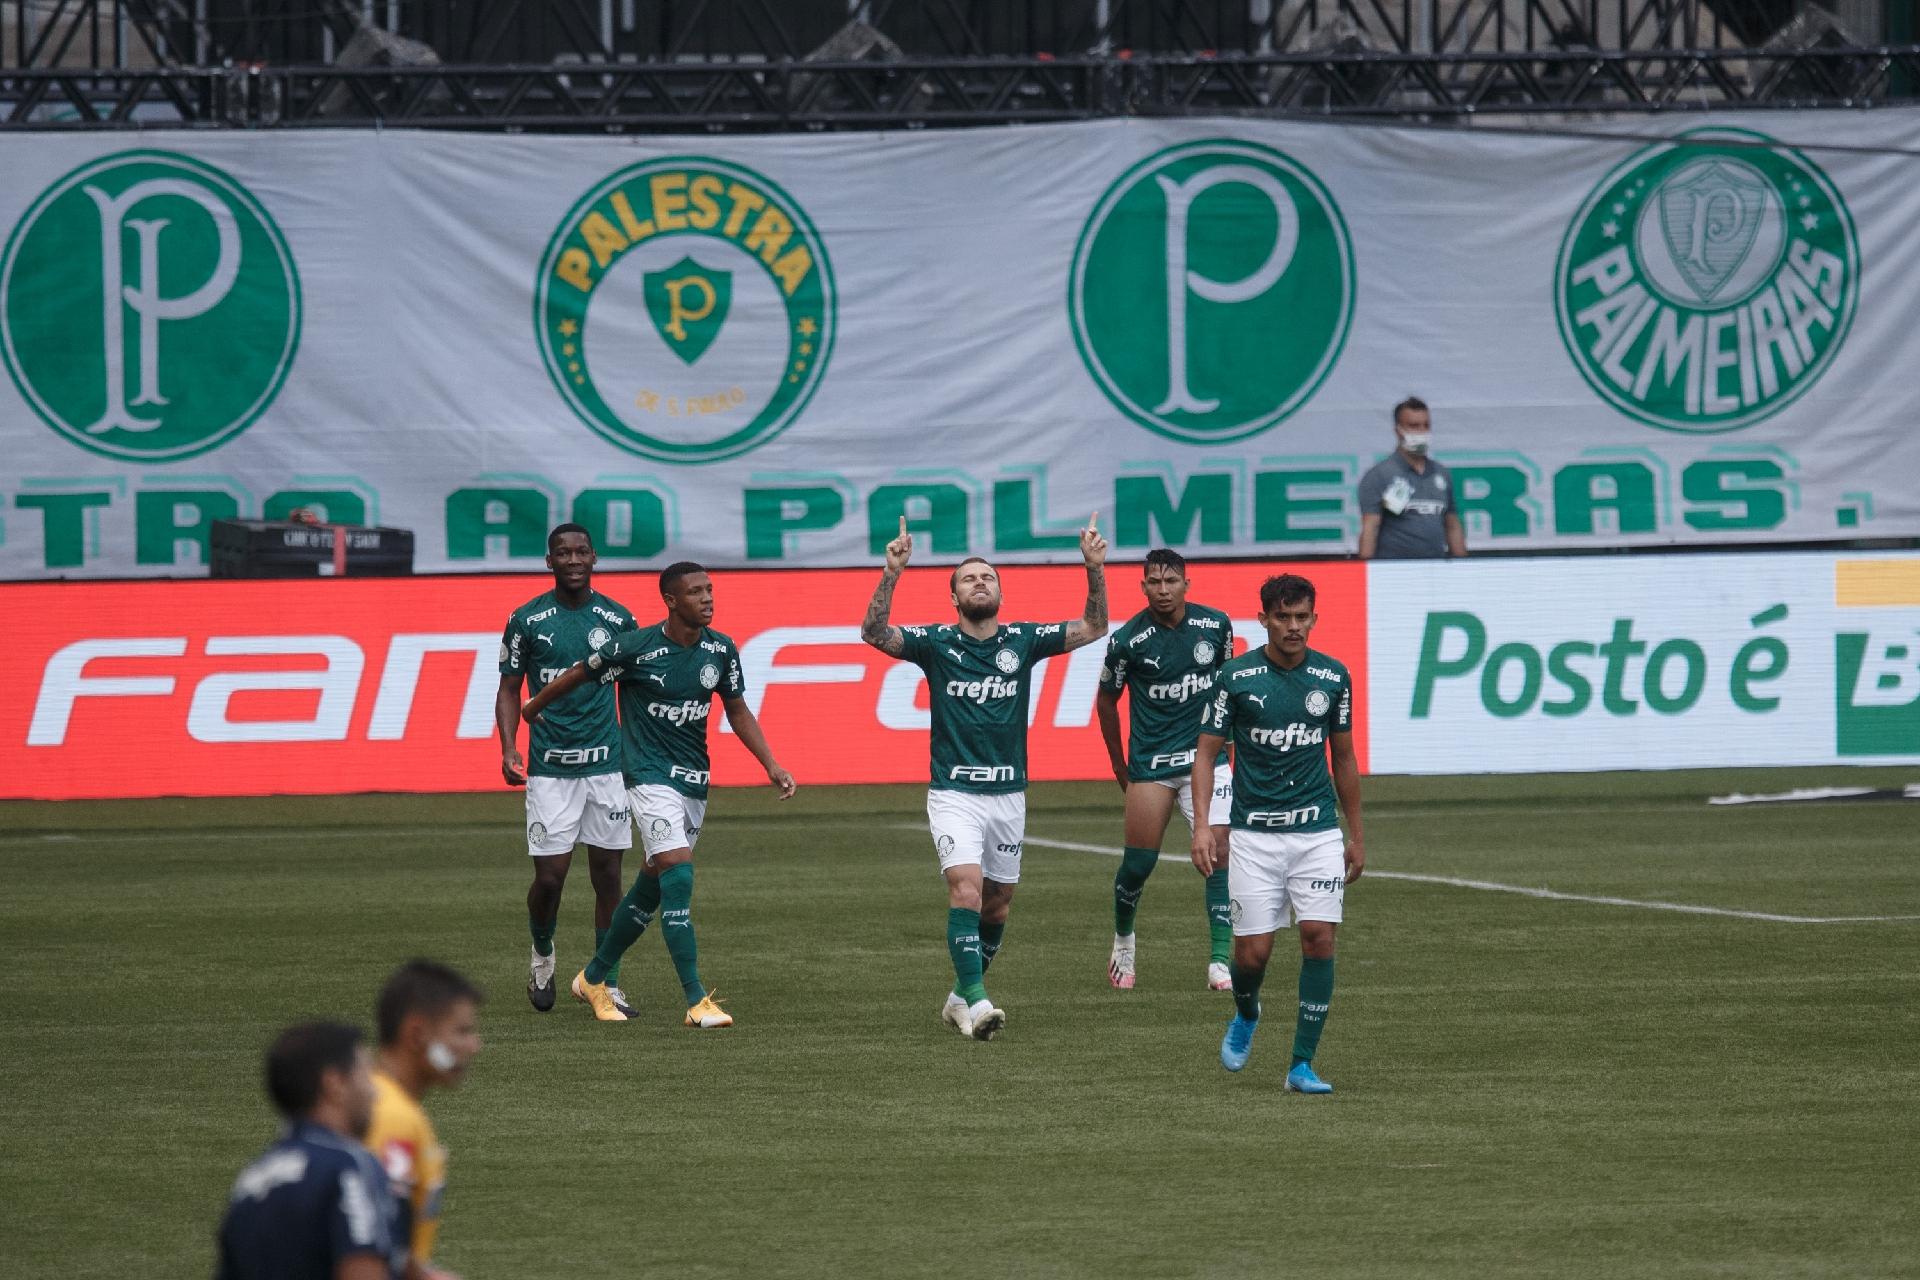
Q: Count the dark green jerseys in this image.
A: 5